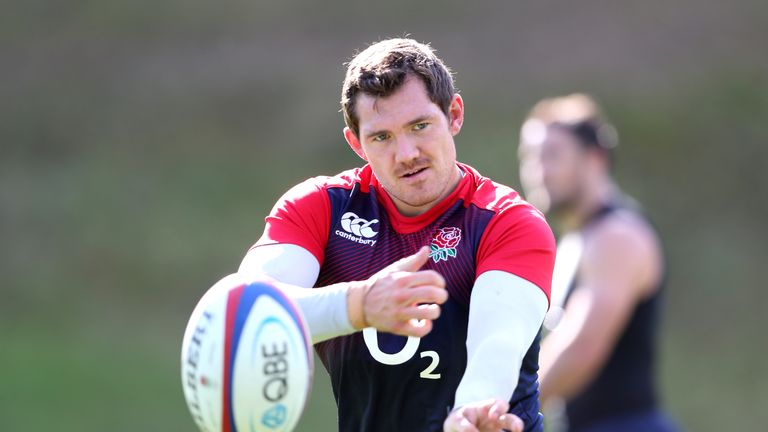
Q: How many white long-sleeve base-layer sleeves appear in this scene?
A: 2